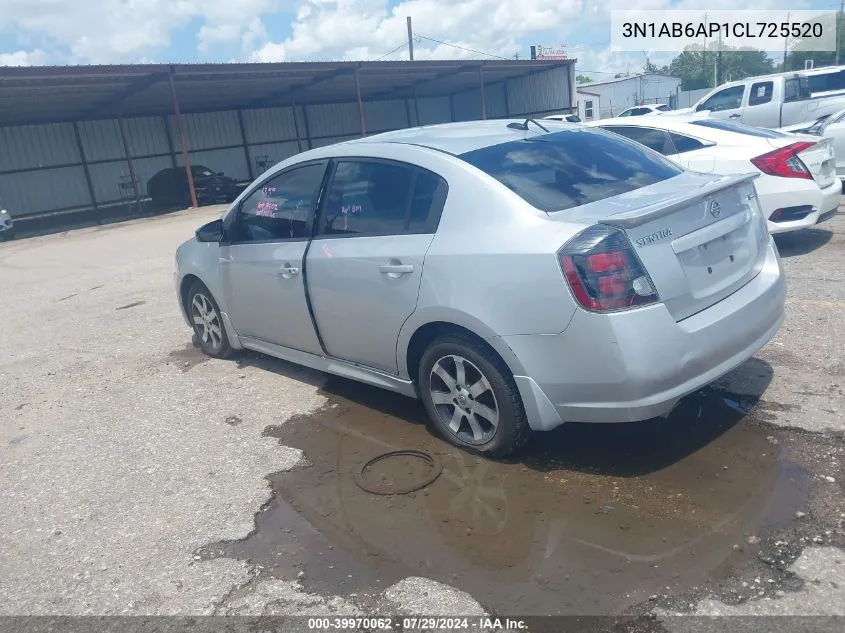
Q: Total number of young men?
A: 0